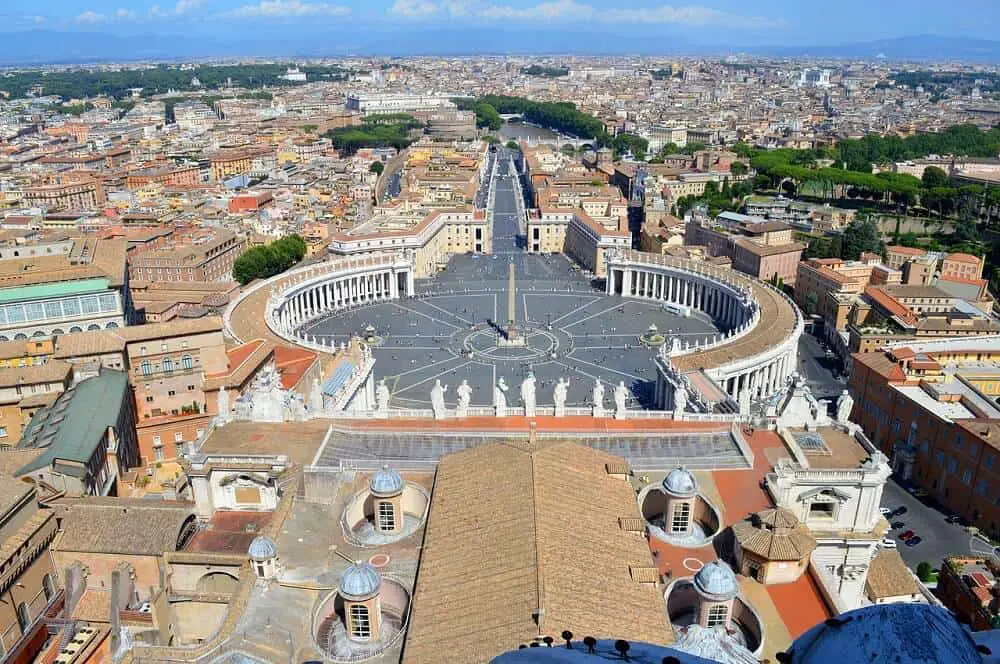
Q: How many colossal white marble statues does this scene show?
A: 13